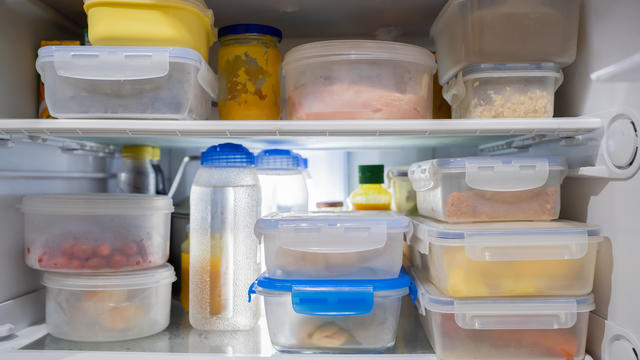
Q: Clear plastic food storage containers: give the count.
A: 11